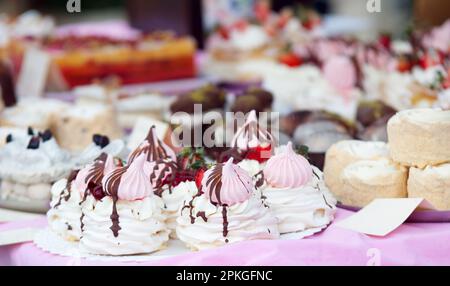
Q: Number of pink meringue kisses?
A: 6